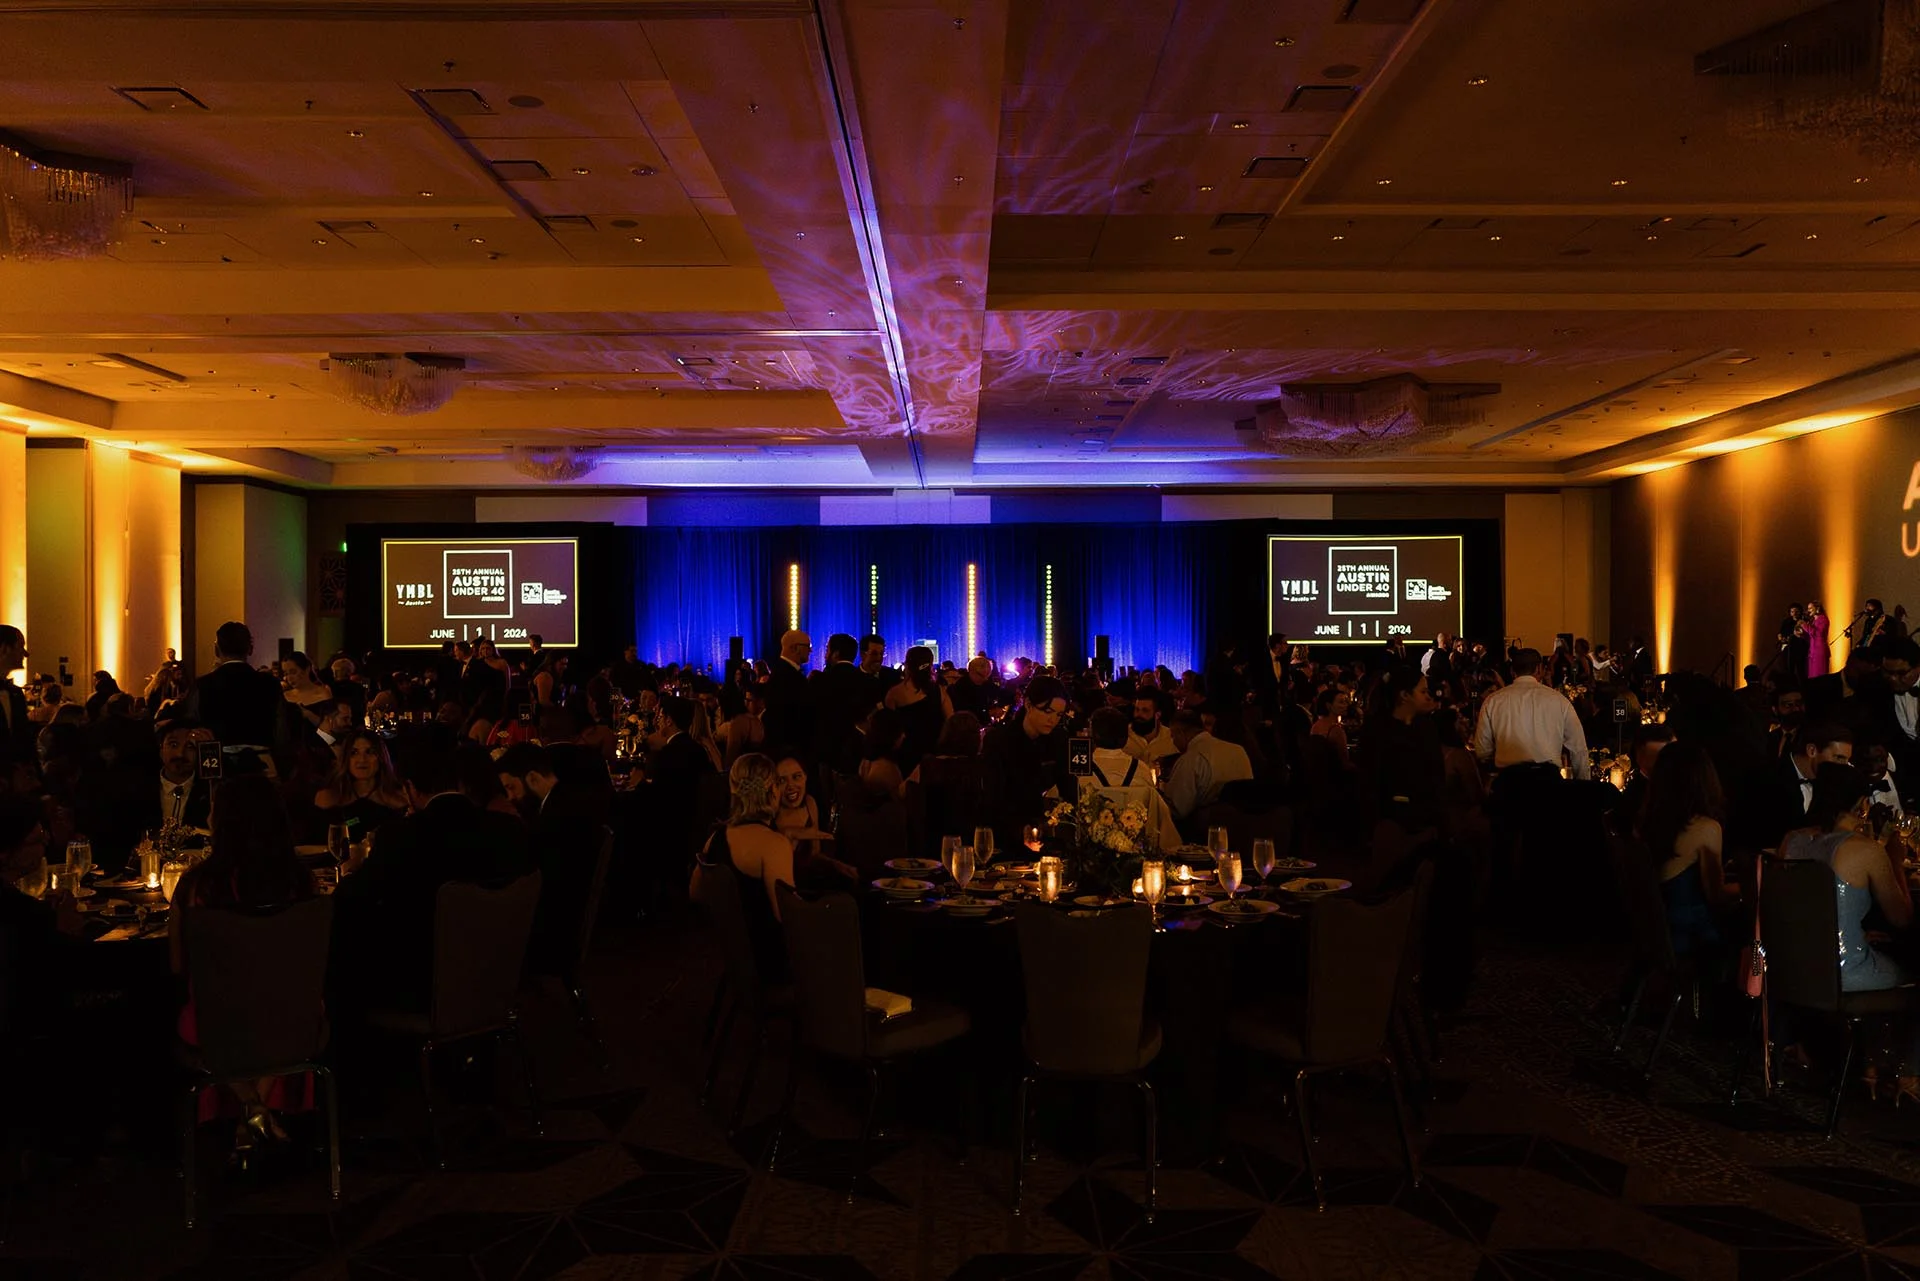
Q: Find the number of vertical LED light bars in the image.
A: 4